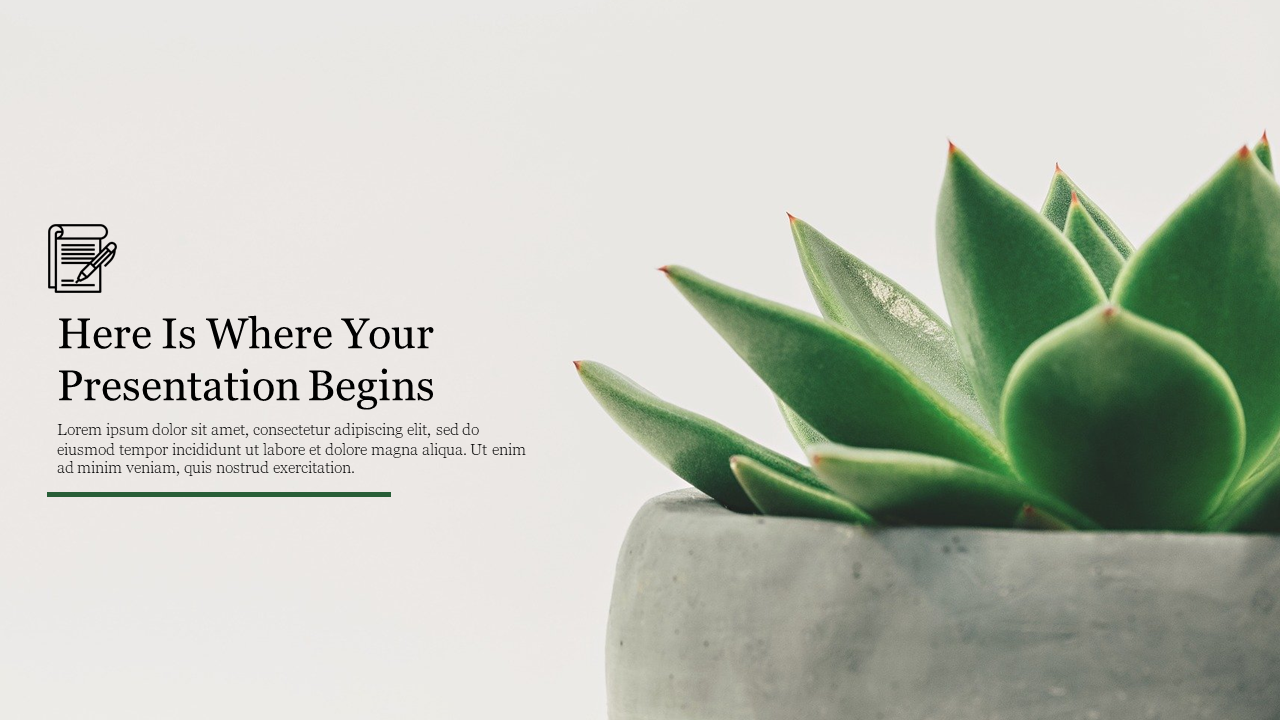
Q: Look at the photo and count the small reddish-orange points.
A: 12